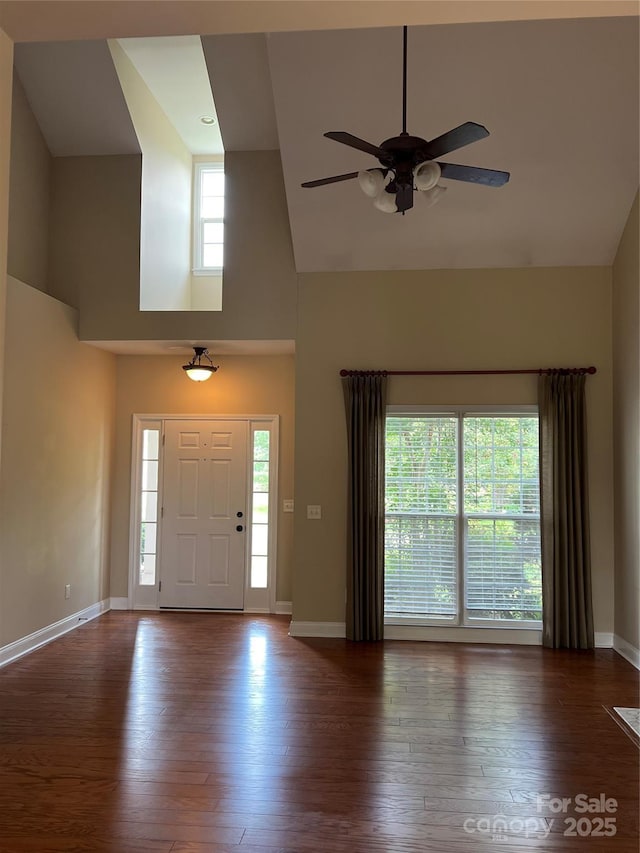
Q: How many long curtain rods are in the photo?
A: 1